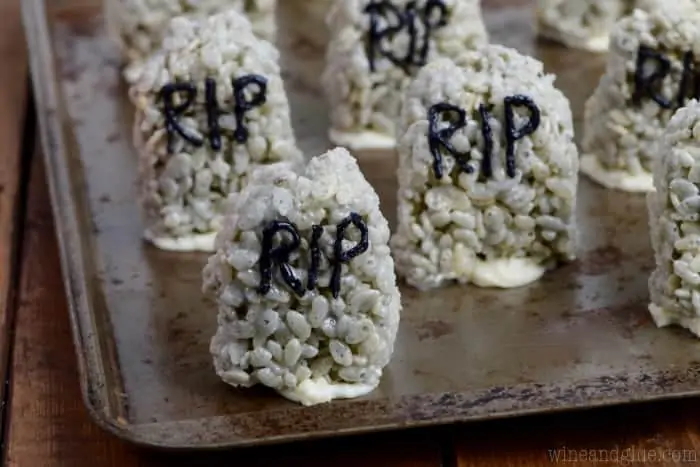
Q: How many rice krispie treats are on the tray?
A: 8